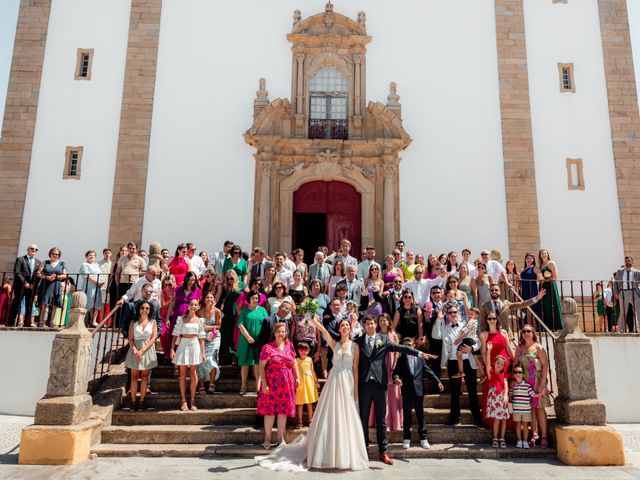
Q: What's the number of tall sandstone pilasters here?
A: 4